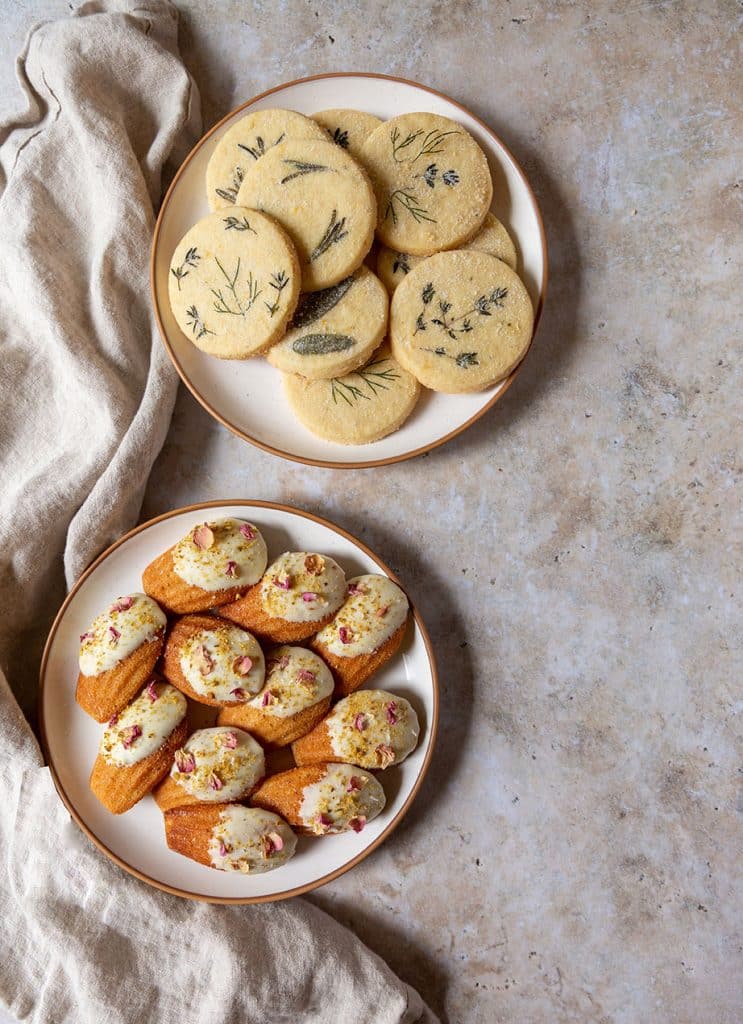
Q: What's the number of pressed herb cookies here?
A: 9